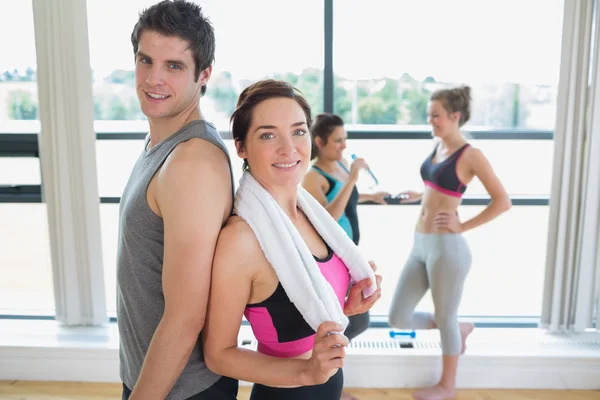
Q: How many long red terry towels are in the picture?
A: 0